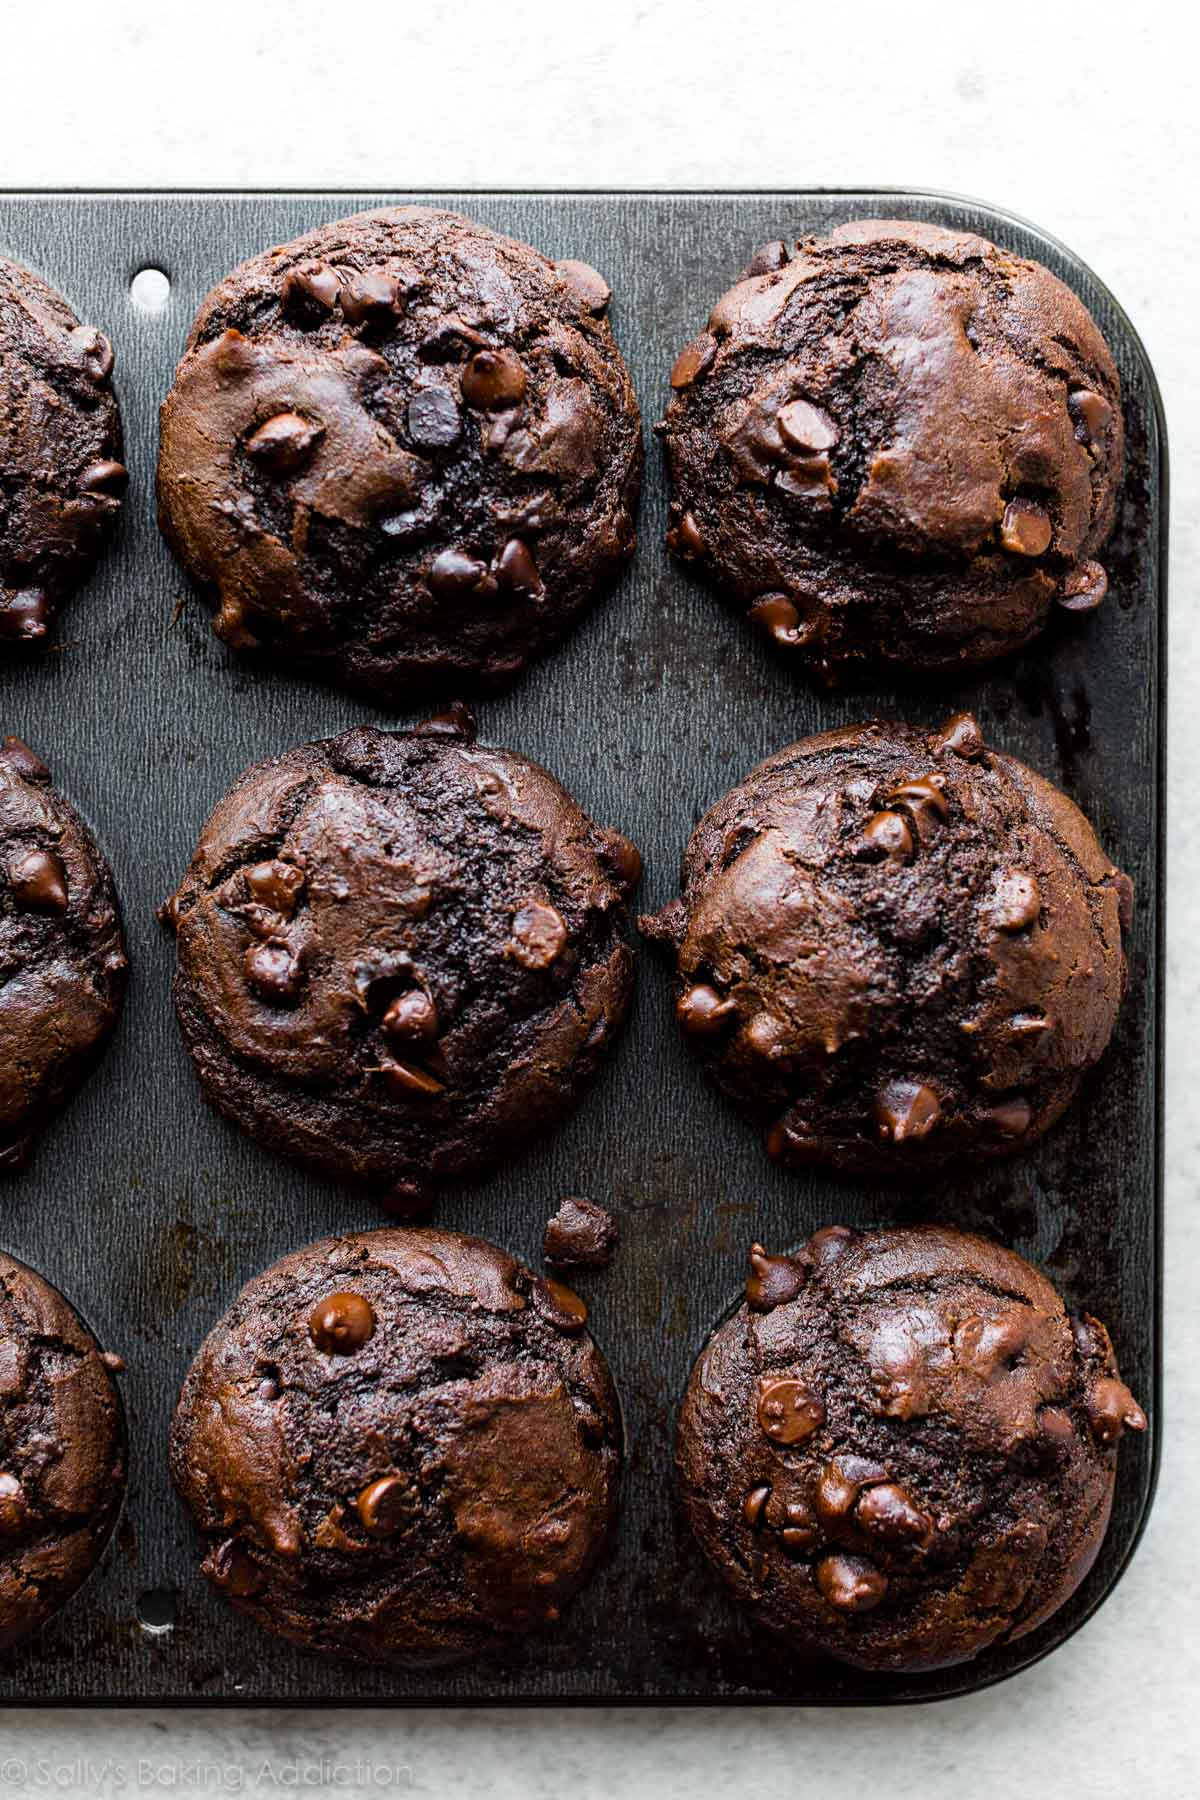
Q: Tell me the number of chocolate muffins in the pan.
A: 9